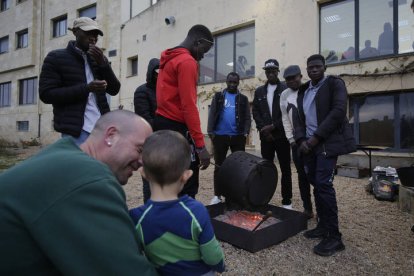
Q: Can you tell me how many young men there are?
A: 7